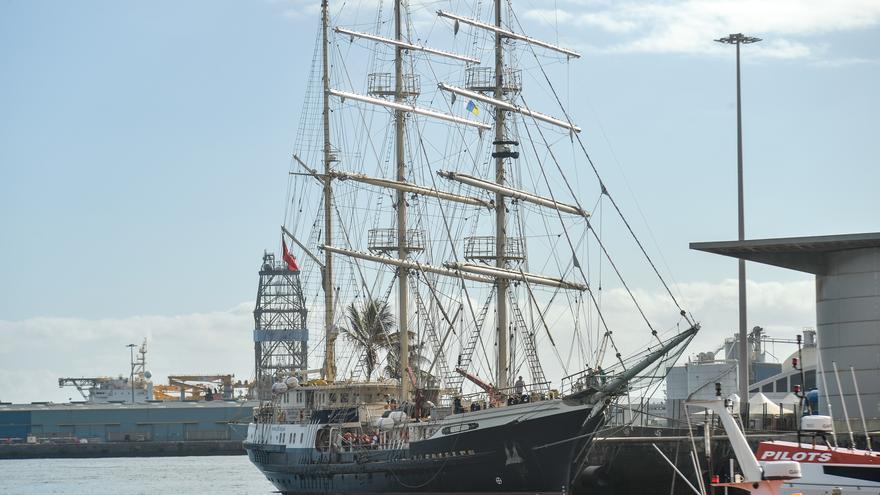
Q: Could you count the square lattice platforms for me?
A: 4